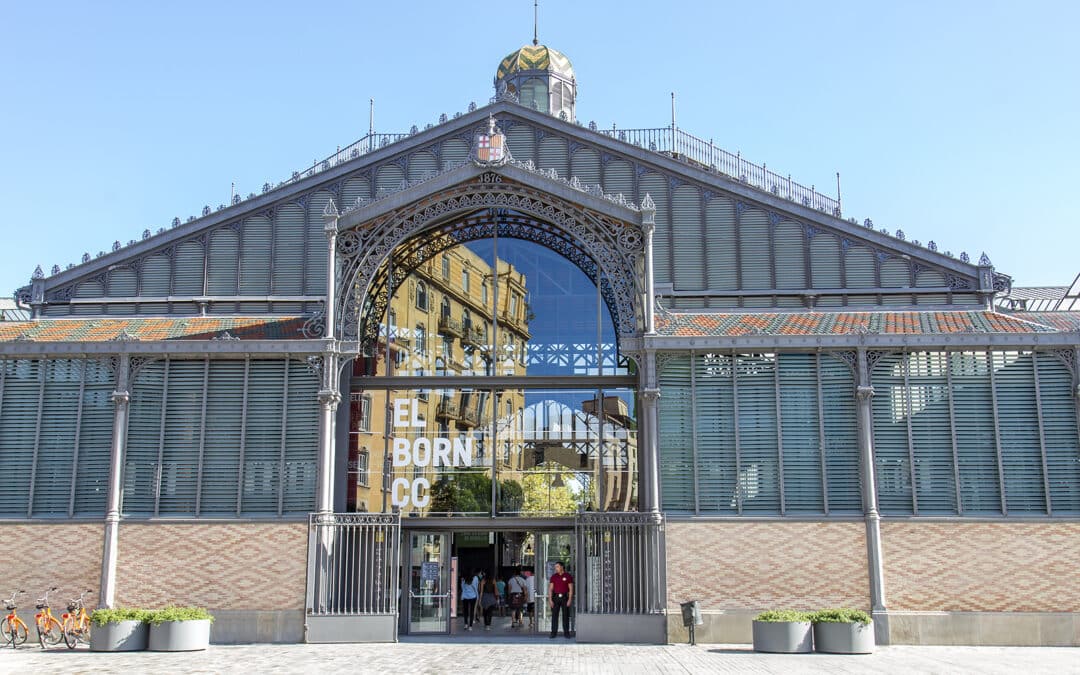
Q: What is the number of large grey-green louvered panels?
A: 4